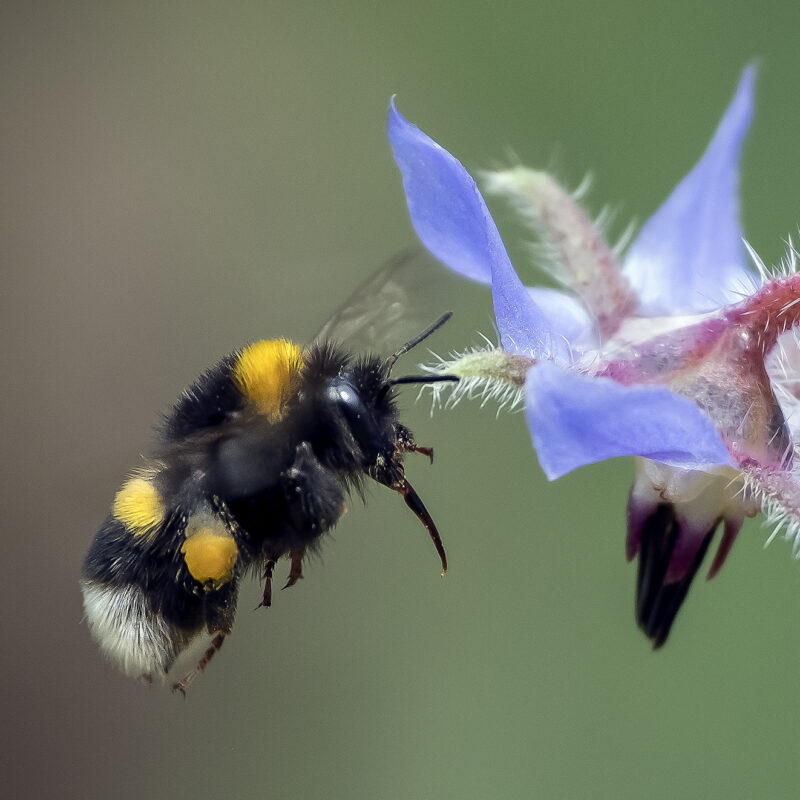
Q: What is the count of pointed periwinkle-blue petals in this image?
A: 3